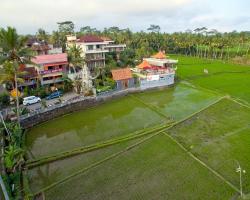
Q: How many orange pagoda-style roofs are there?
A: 2